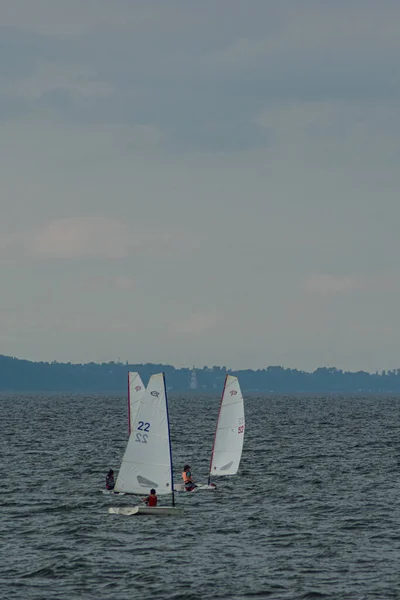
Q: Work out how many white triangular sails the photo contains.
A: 3